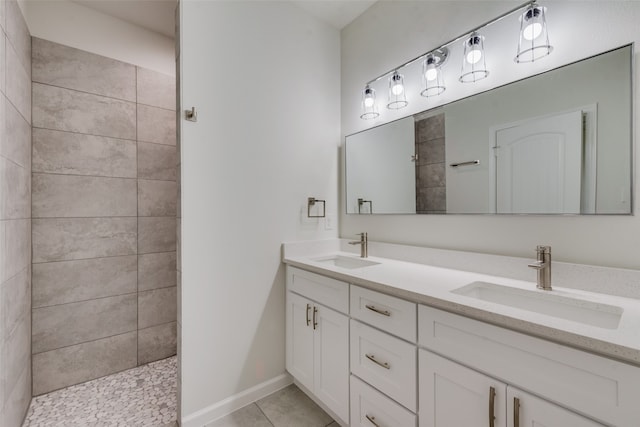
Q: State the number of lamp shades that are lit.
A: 5